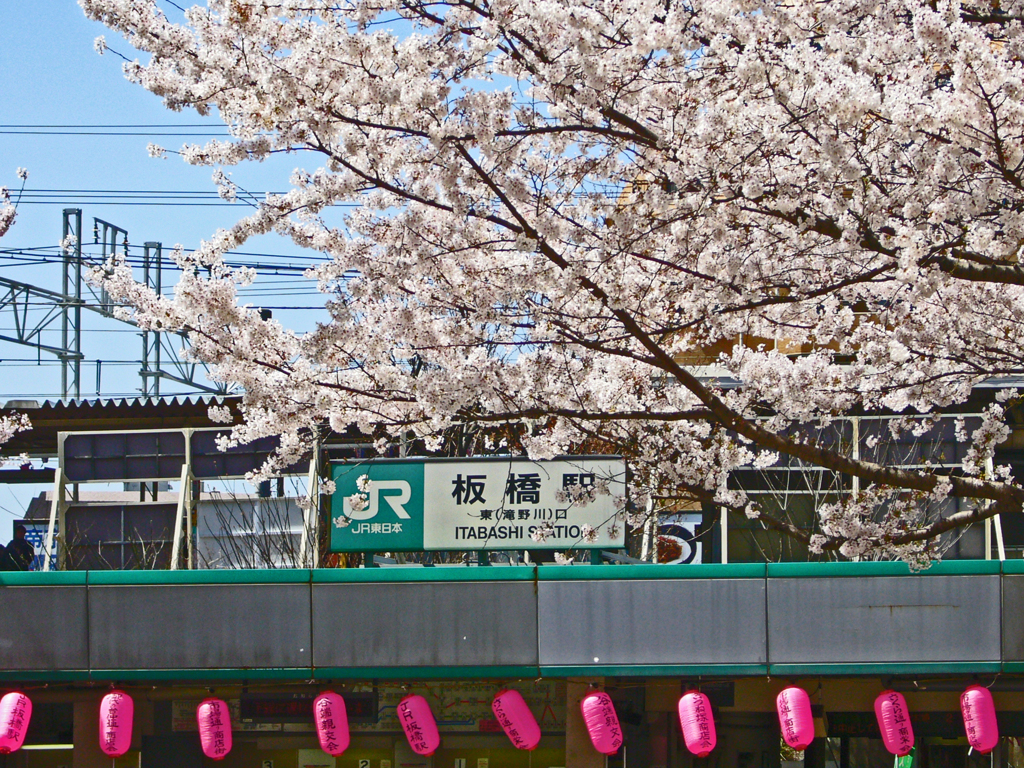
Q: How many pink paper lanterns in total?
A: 11